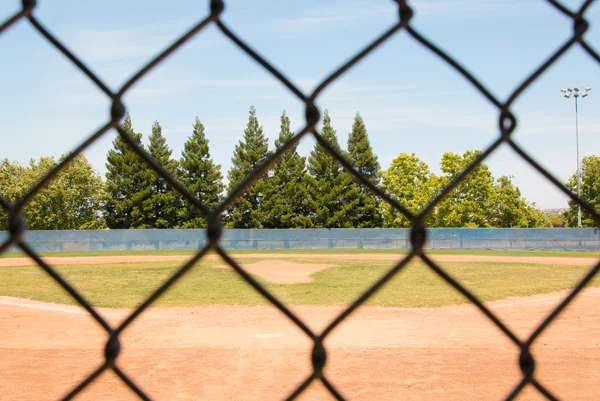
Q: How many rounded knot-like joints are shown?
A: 13